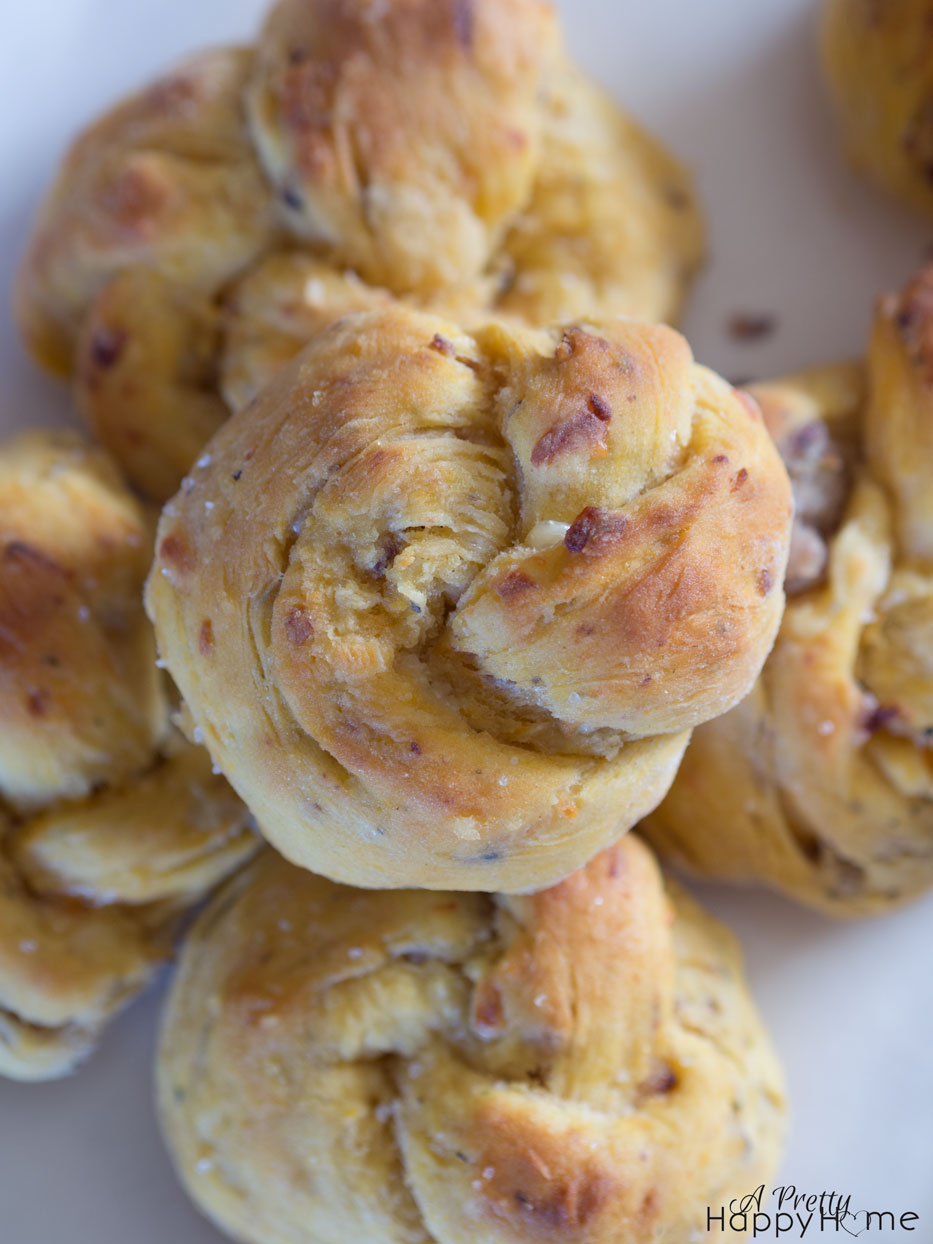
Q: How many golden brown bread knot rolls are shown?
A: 6